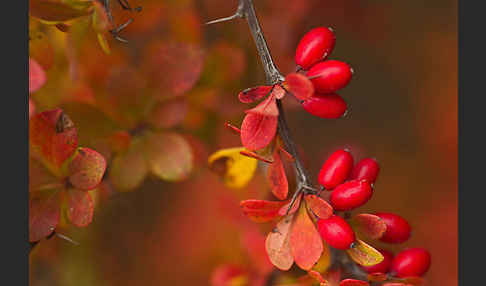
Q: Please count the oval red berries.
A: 10